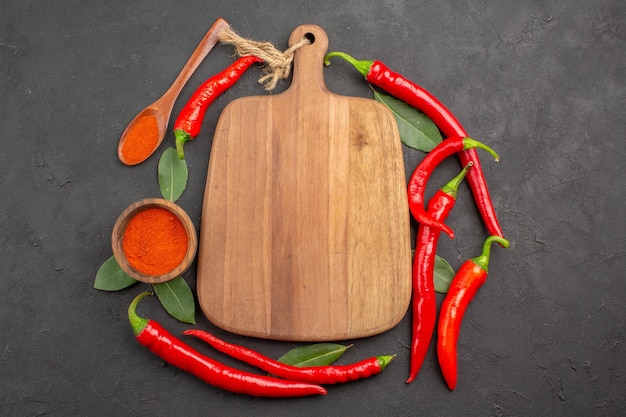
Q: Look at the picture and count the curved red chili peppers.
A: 7